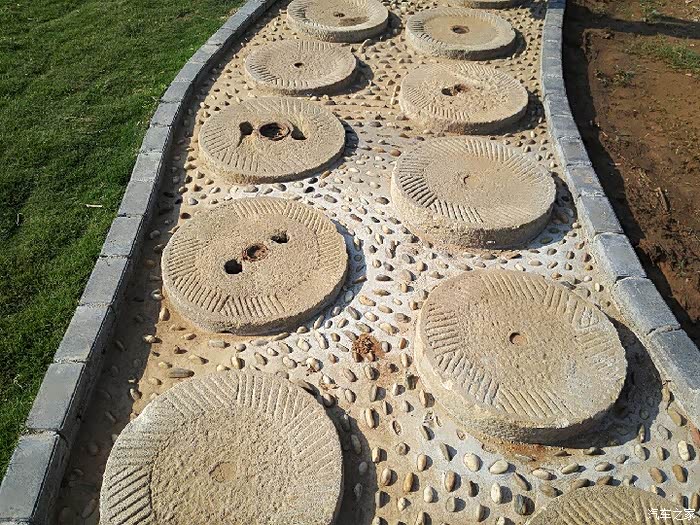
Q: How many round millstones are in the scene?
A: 11